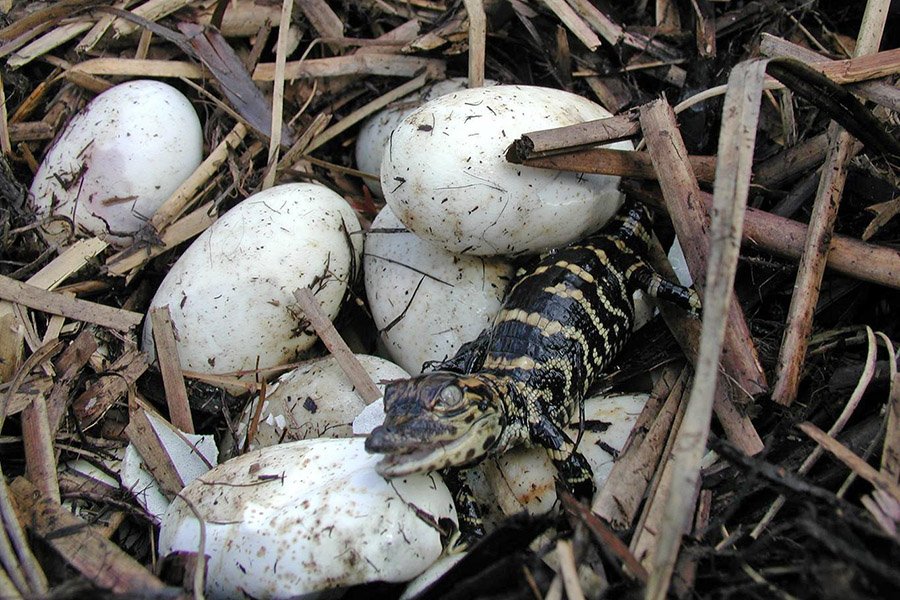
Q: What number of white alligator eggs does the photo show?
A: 8